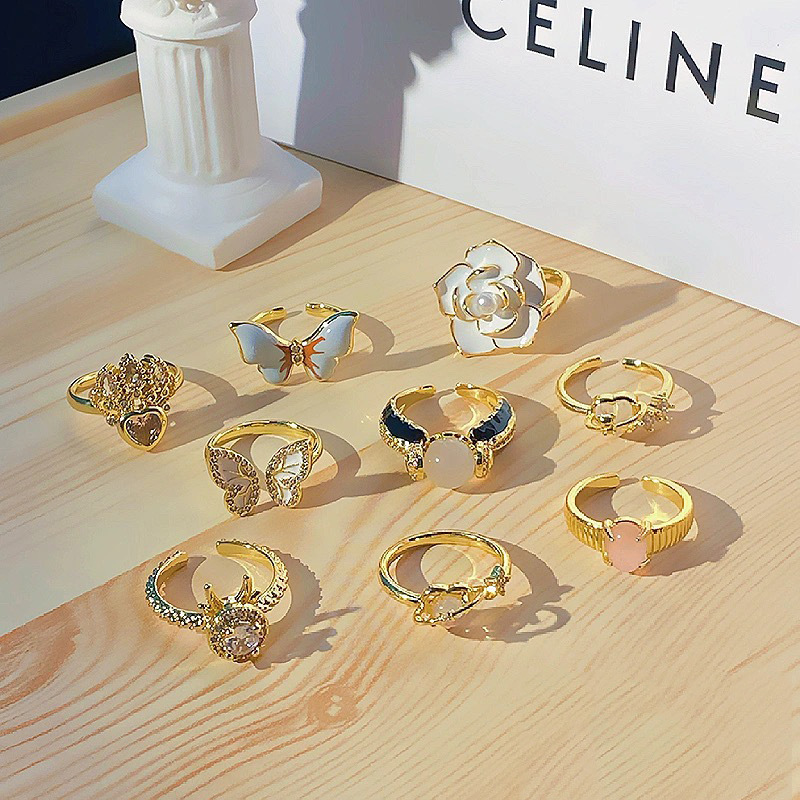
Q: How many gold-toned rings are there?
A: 9